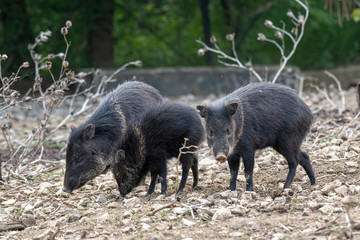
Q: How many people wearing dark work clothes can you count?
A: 0